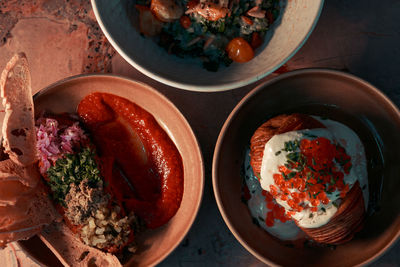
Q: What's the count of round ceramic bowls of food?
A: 3